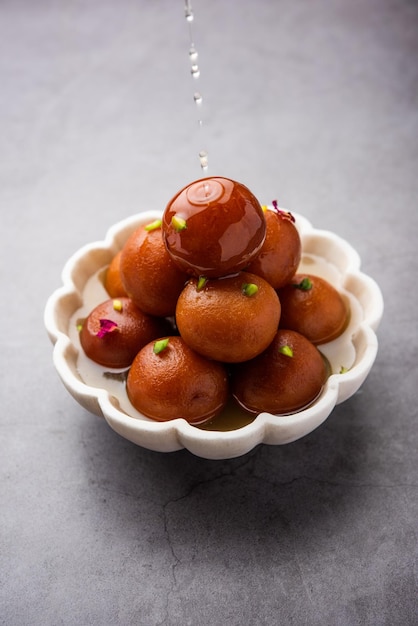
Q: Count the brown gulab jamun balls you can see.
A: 9